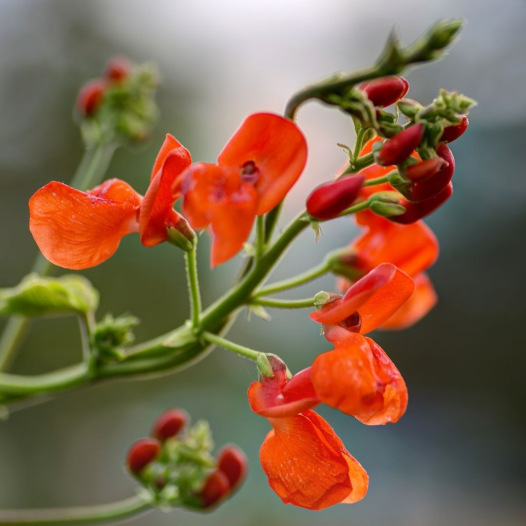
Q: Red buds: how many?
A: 13